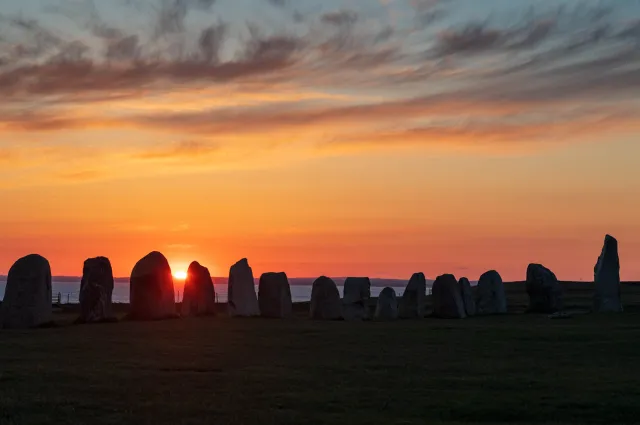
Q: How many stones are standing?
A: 15